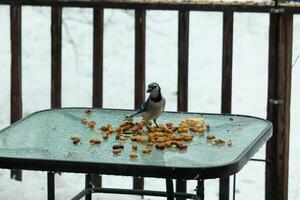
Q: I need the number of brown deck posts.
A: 7